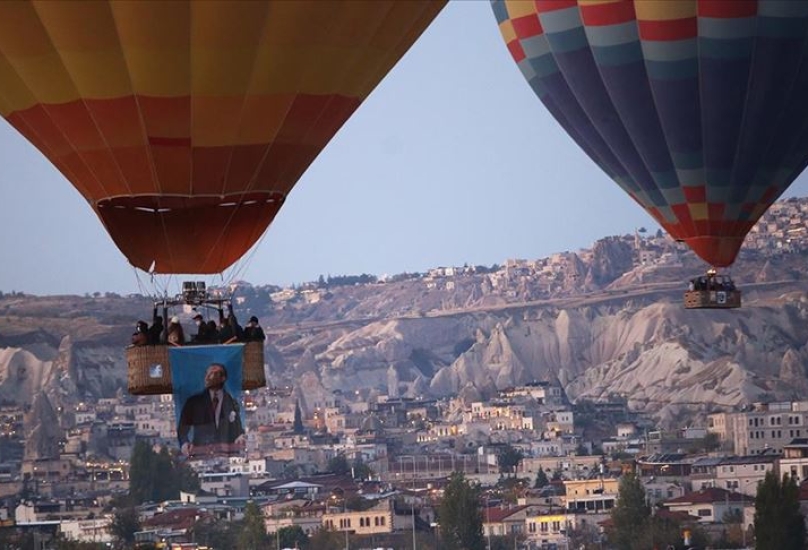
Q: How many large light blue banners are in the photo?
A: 1